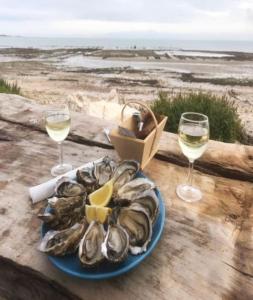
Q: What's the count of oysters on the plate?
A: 12